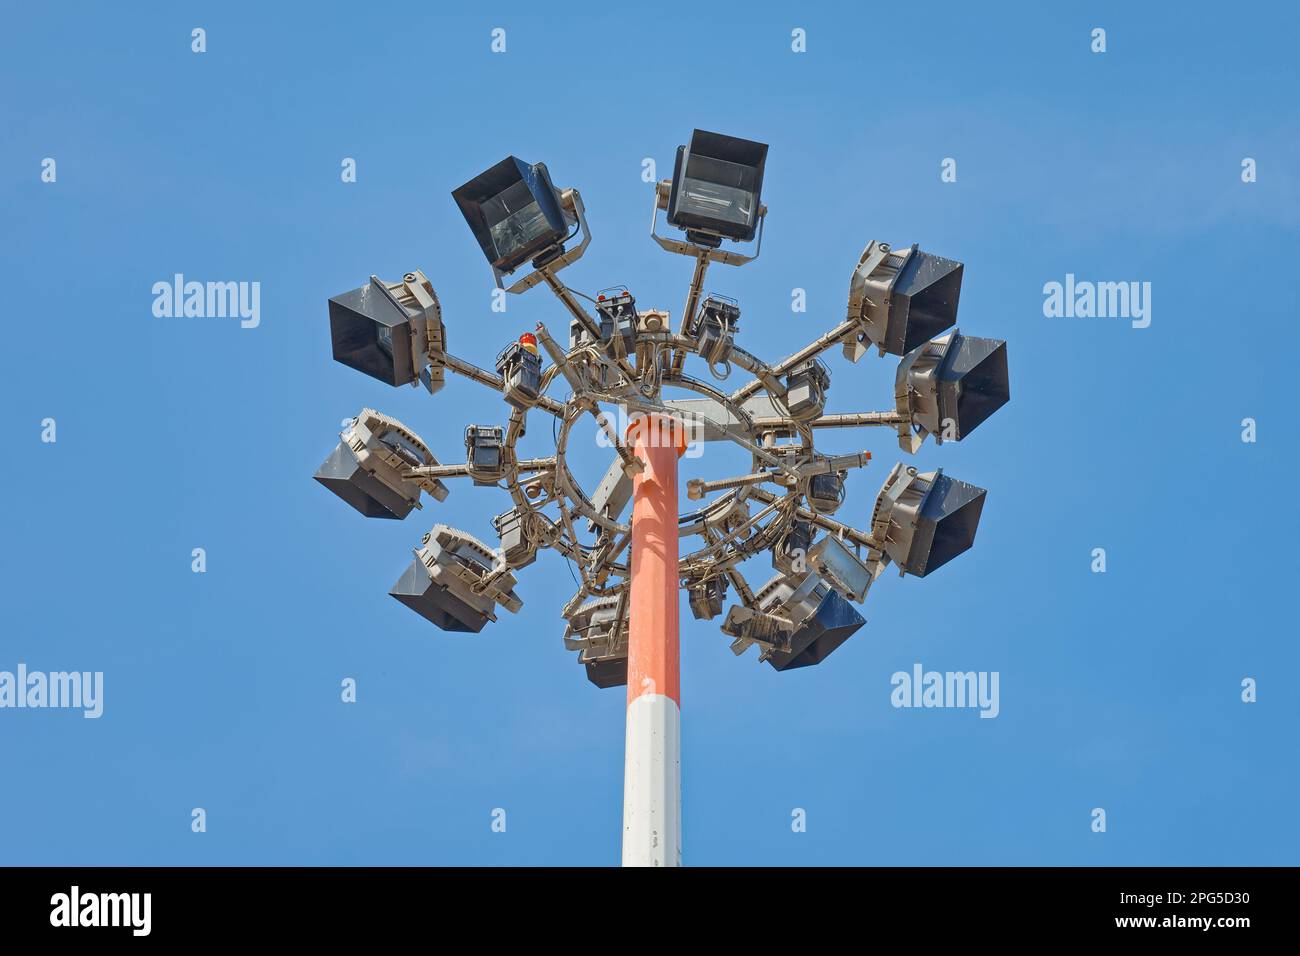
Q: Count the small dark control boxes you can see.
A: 9